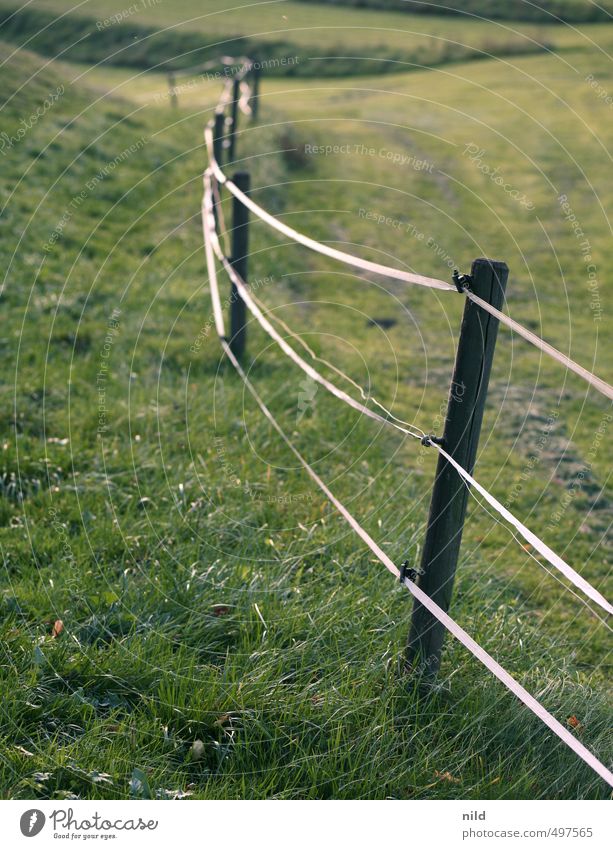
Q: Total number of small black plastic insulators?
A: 3